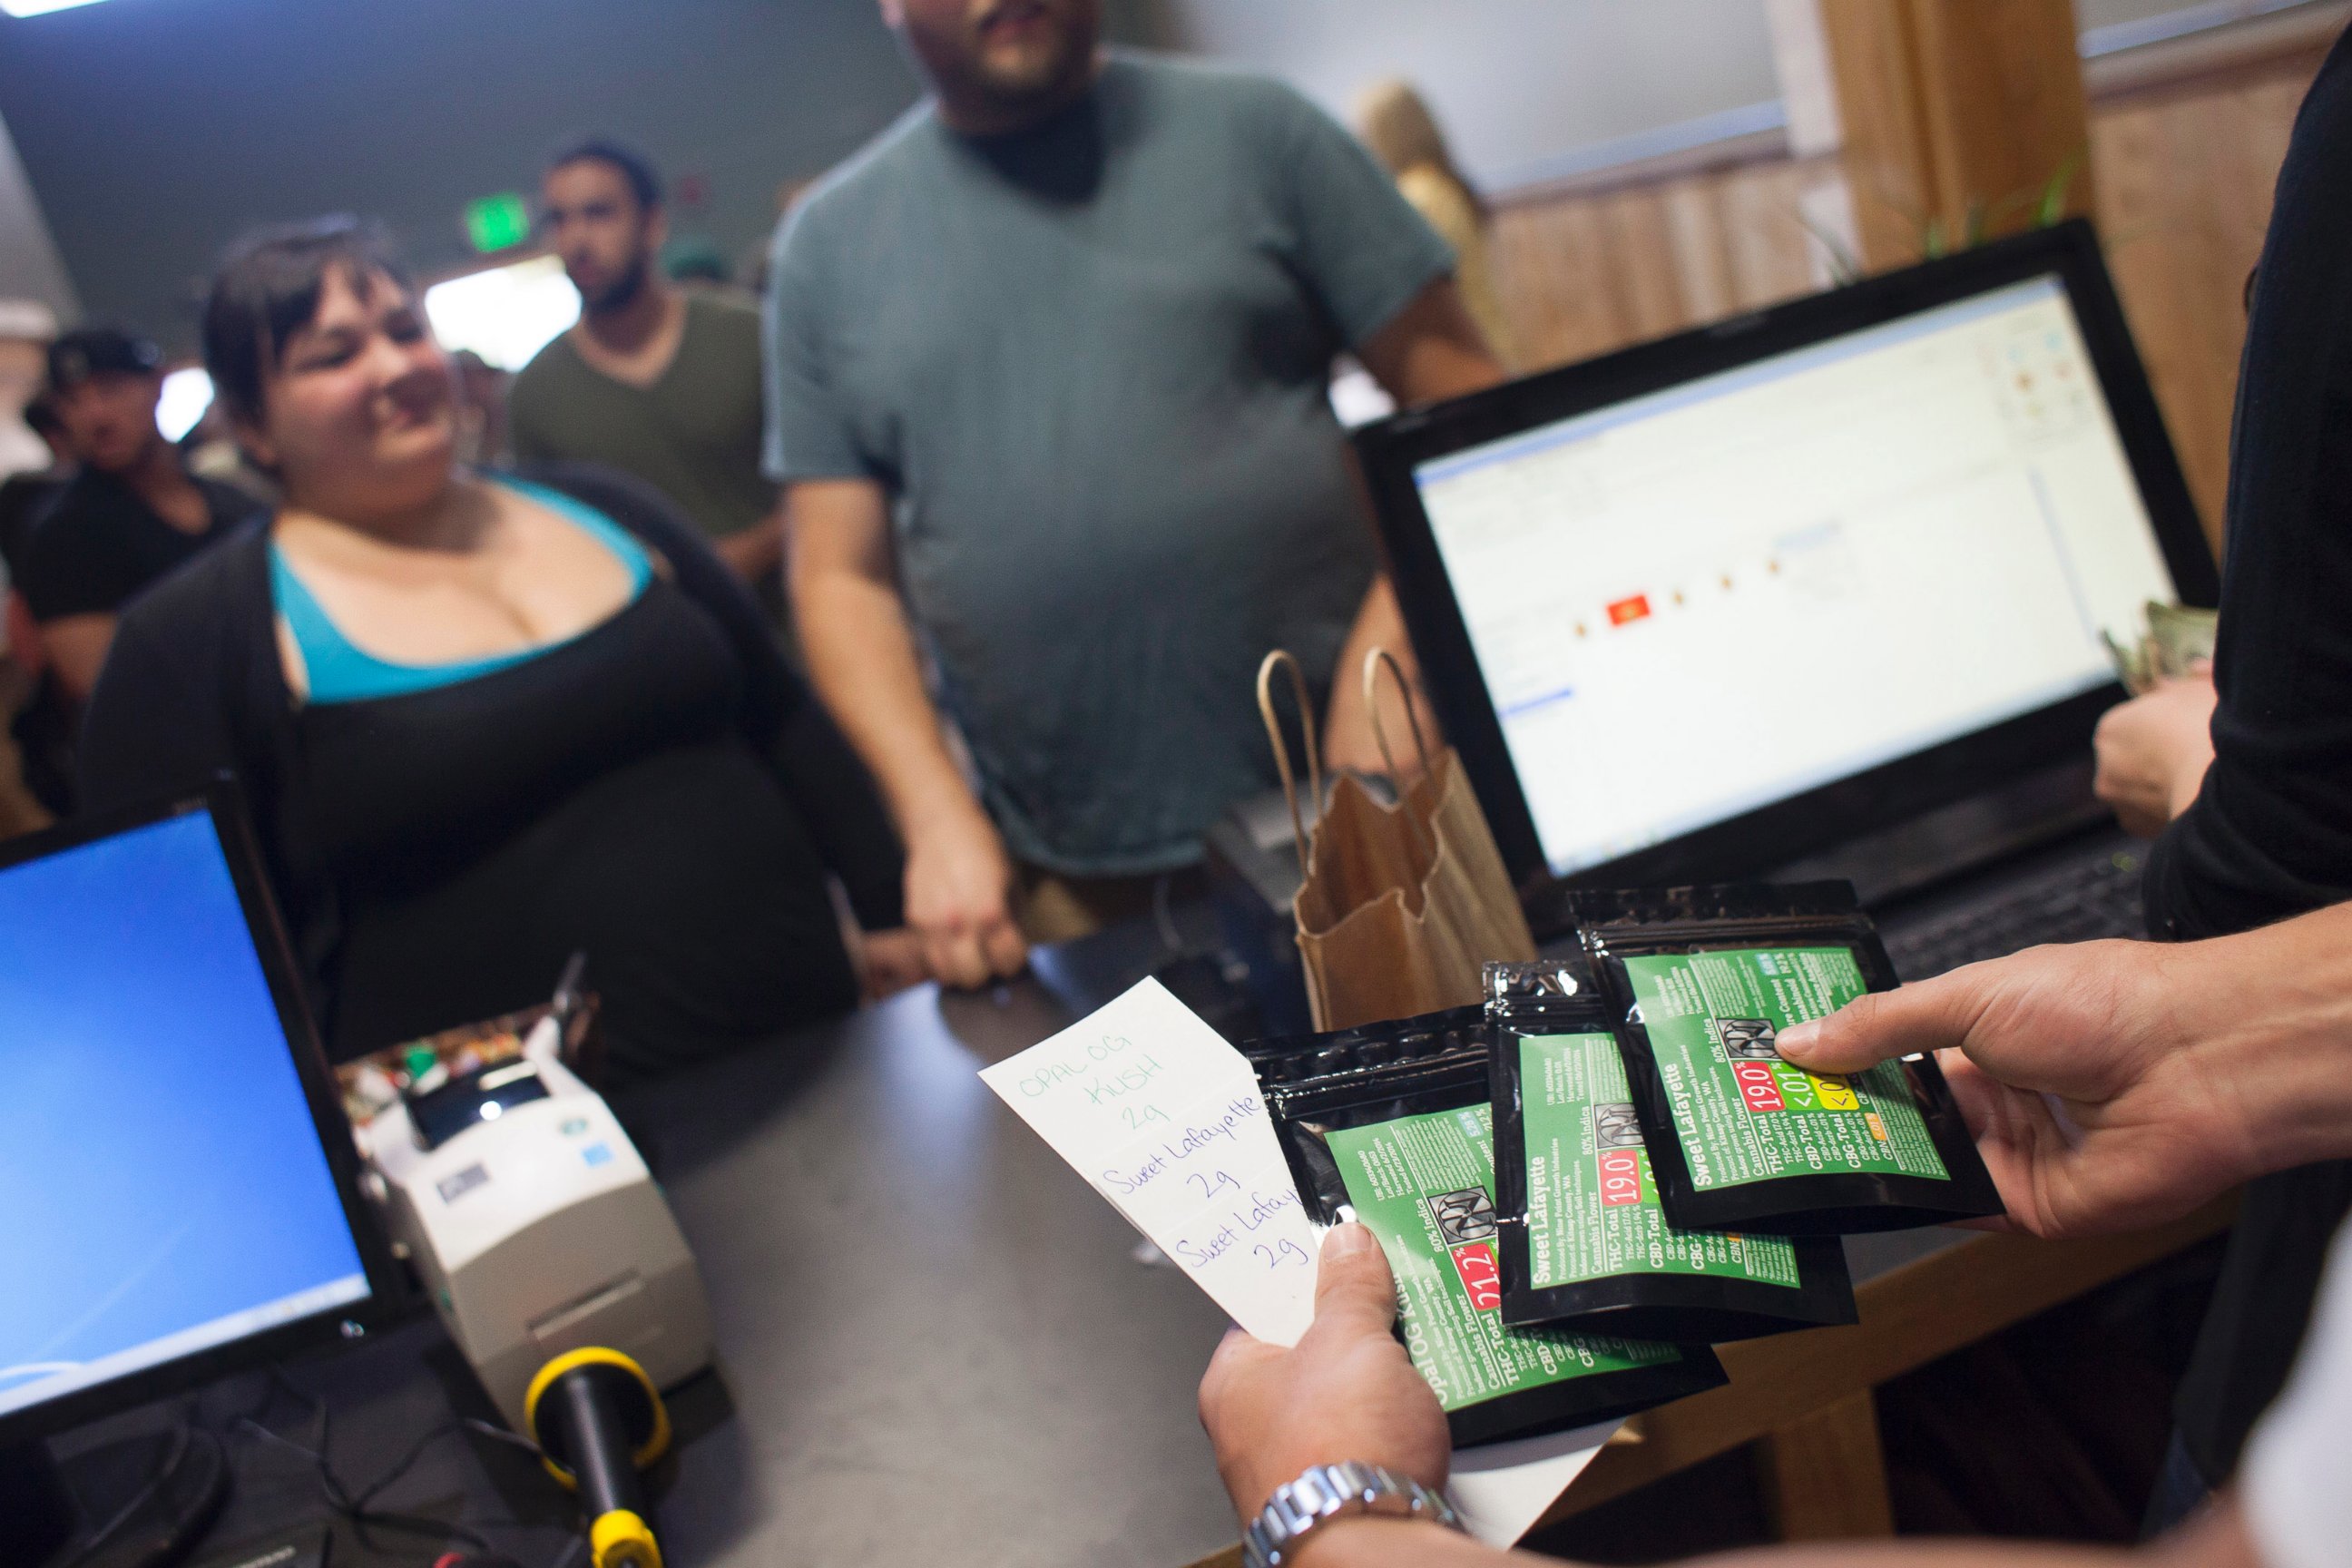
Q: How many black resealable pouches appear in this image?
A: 3